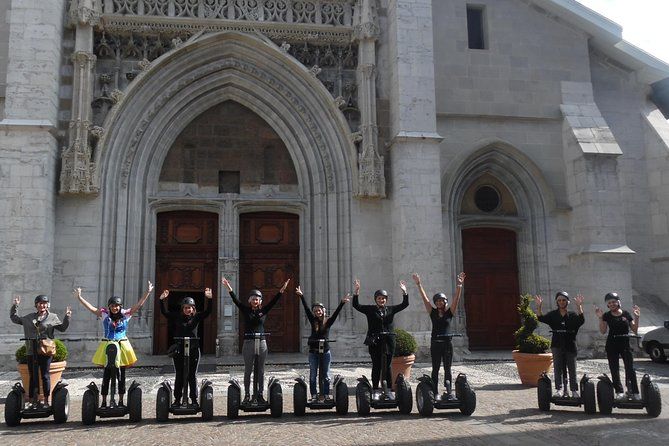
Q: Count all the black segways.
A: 9